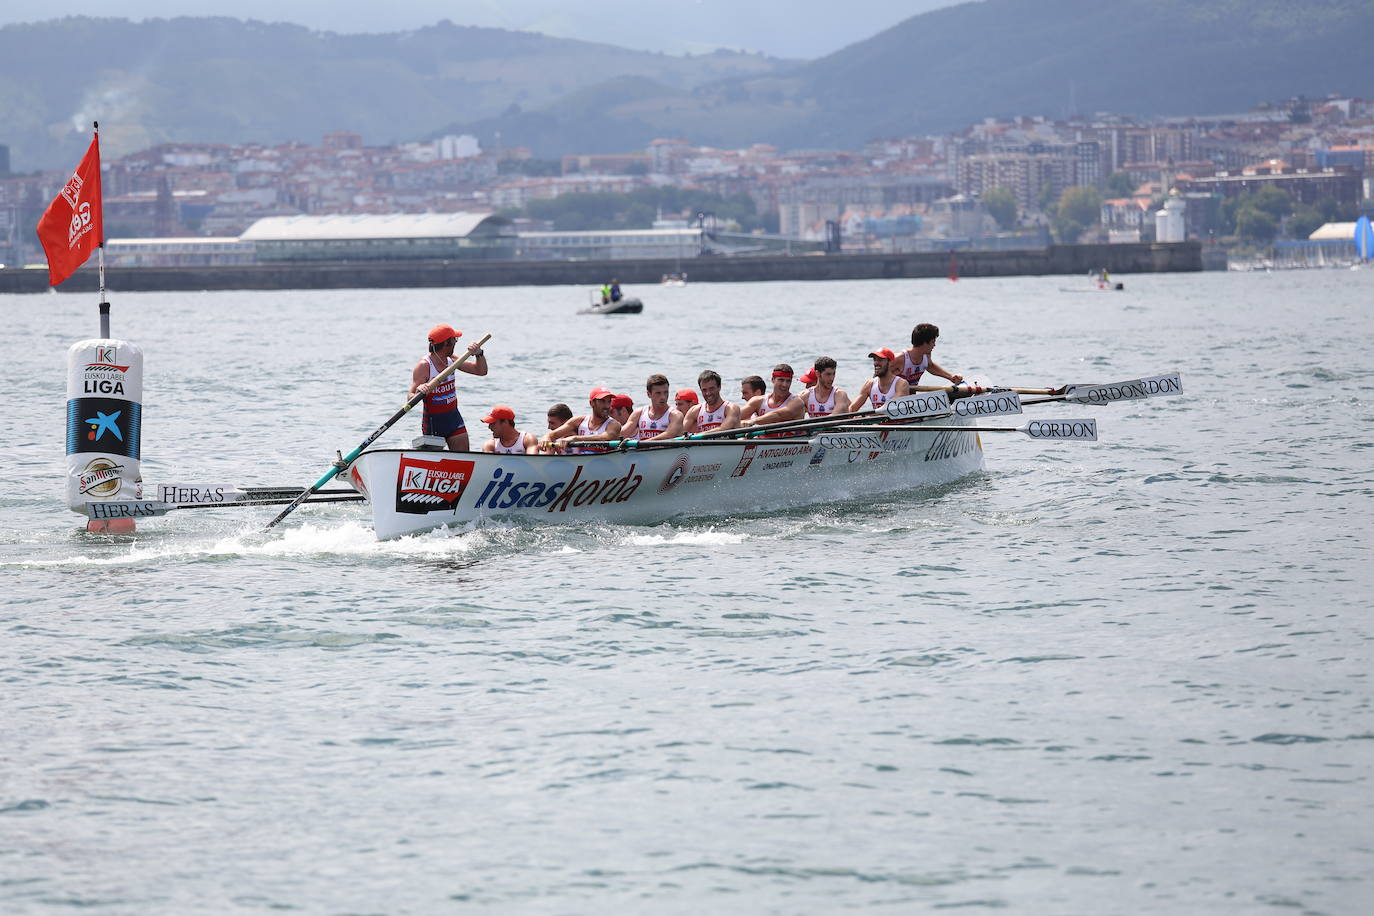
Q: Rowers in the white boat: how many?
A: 14